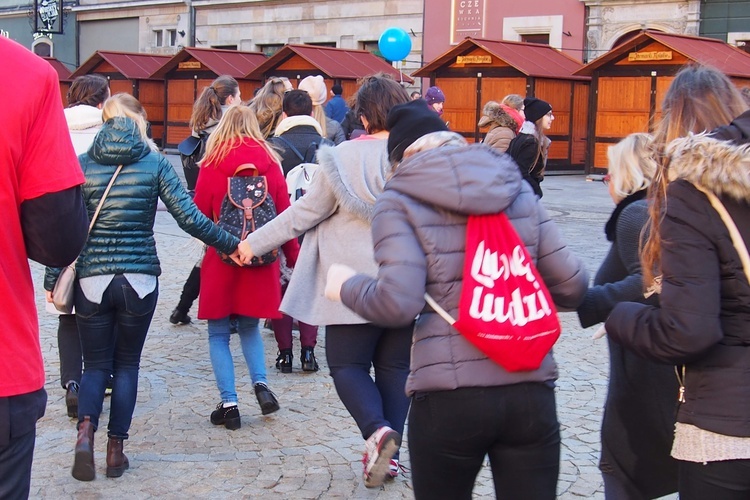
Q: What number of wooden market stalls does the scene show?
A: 6